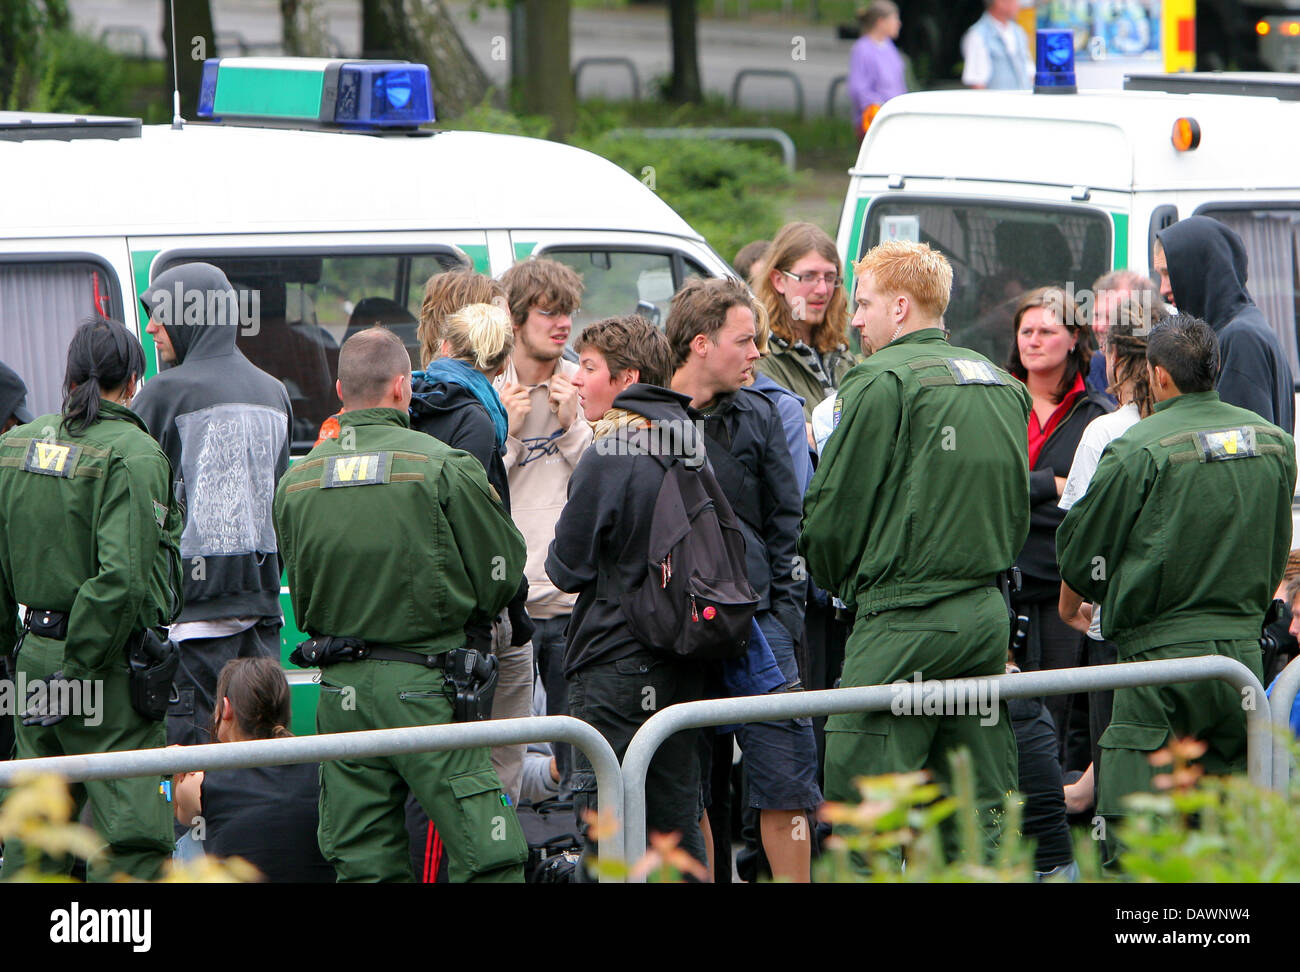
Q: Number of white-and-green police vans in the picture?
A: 2